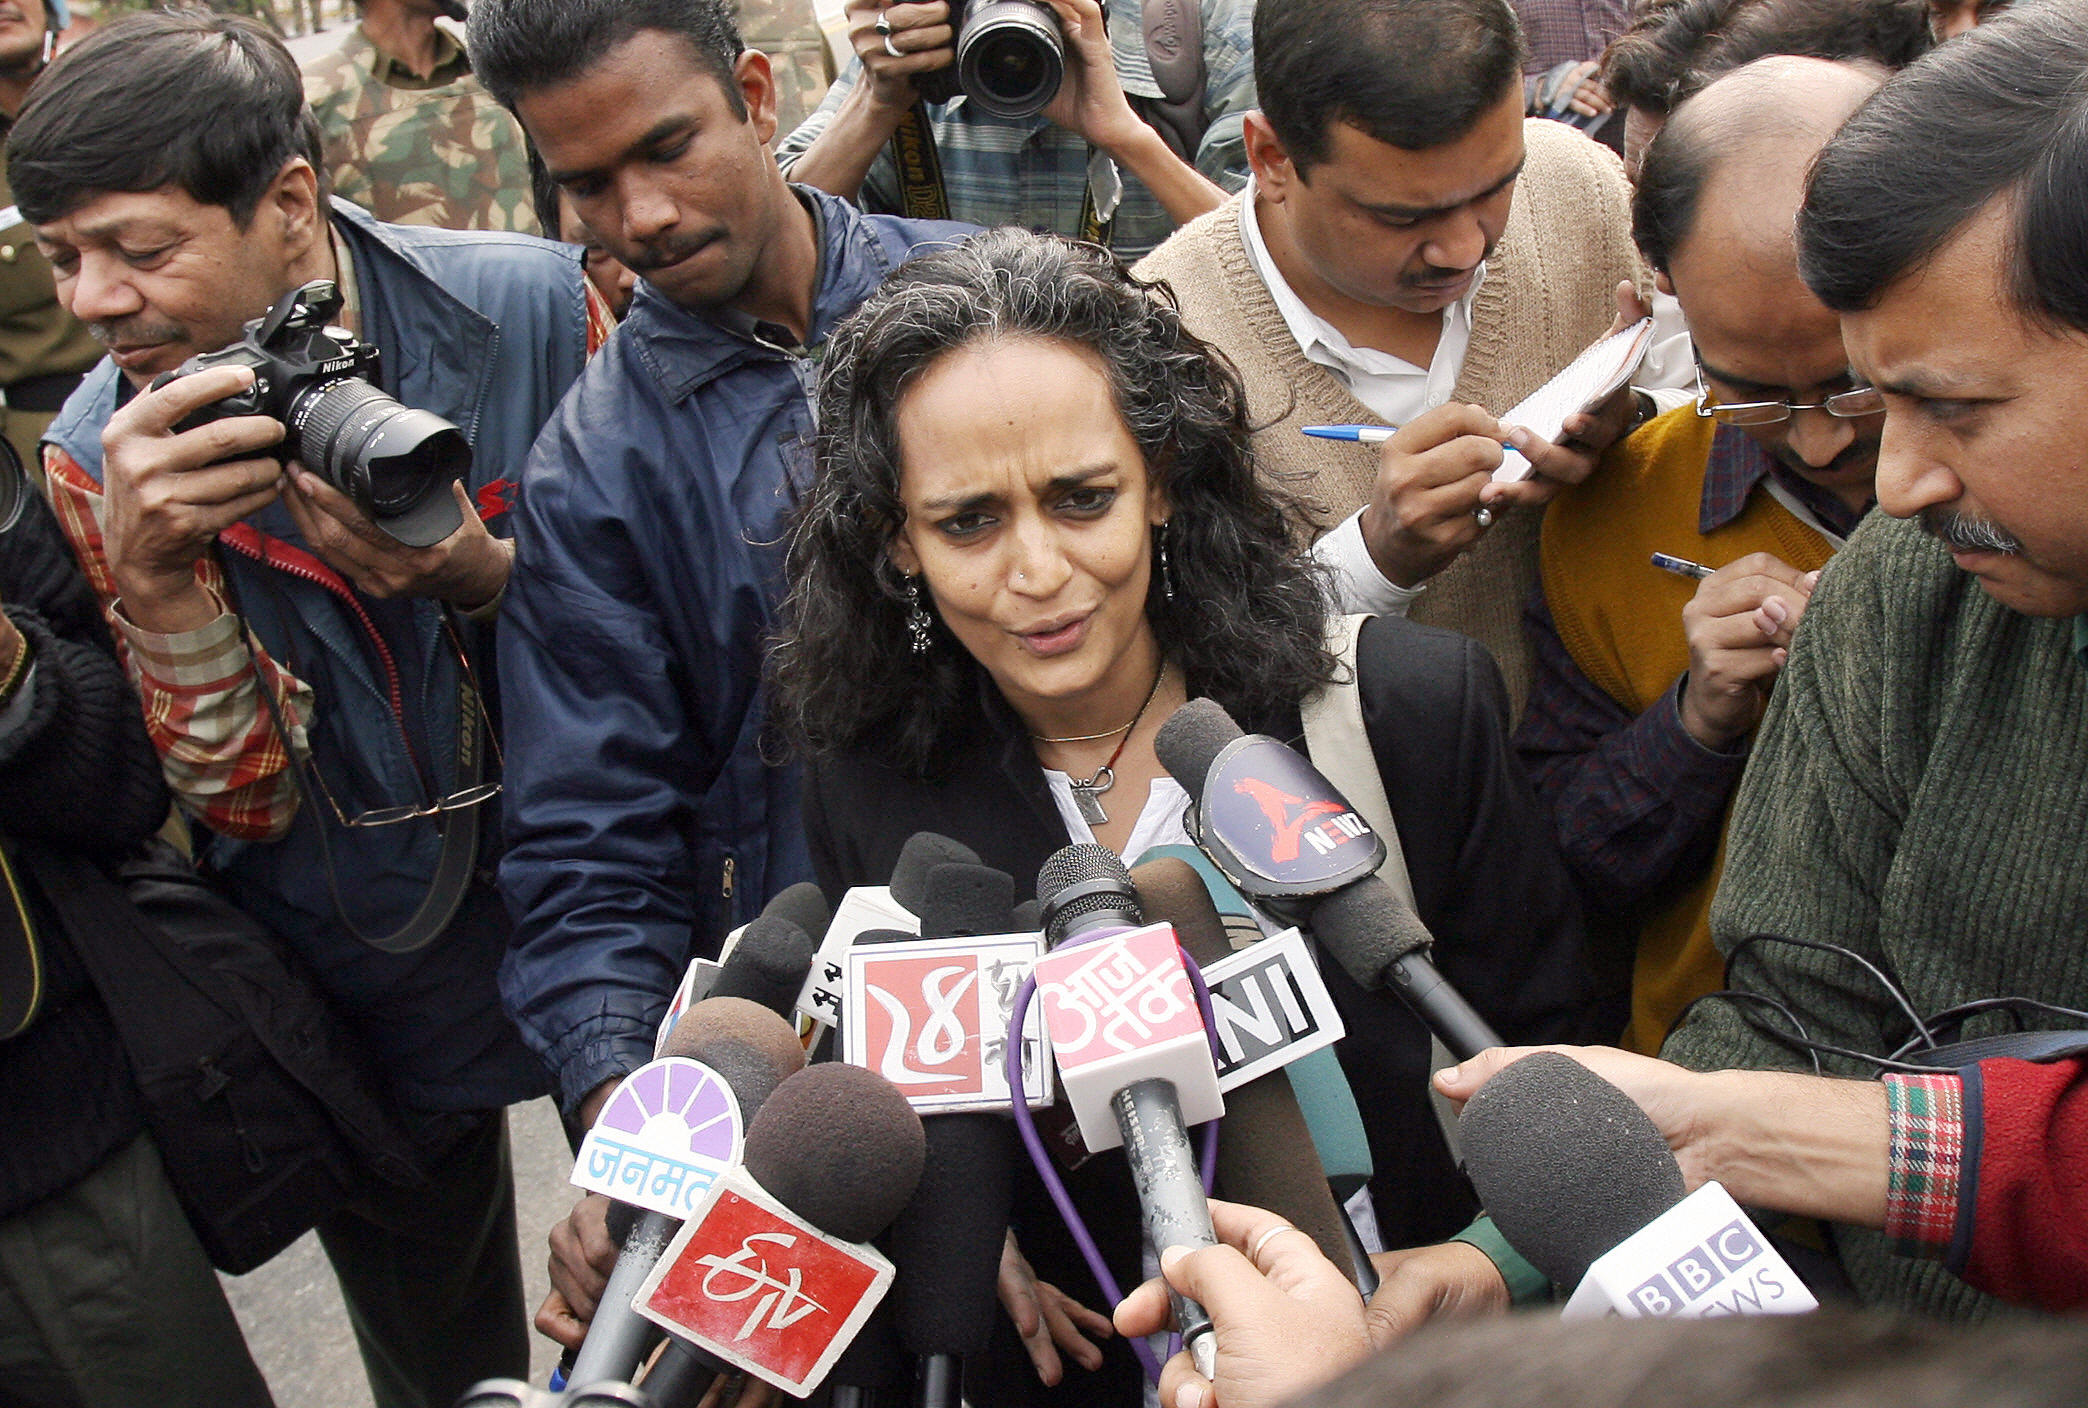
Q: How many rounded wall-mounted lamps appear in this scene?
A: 0